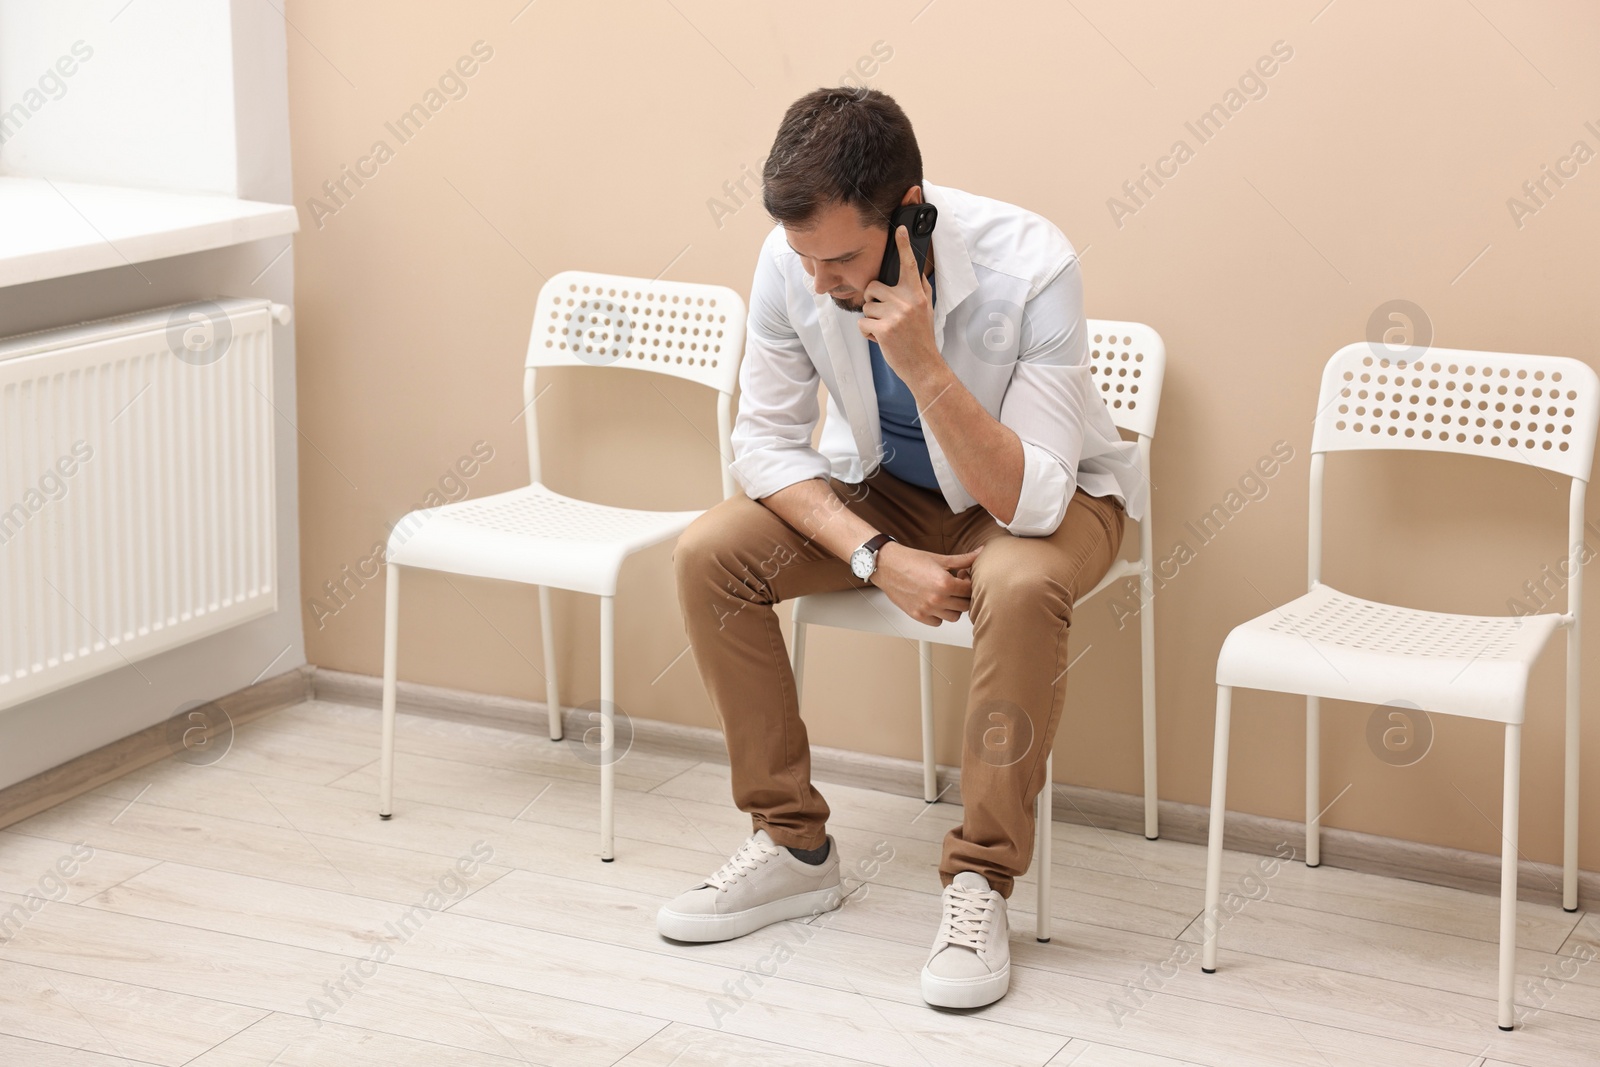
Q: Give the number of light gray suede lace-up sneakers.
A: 2